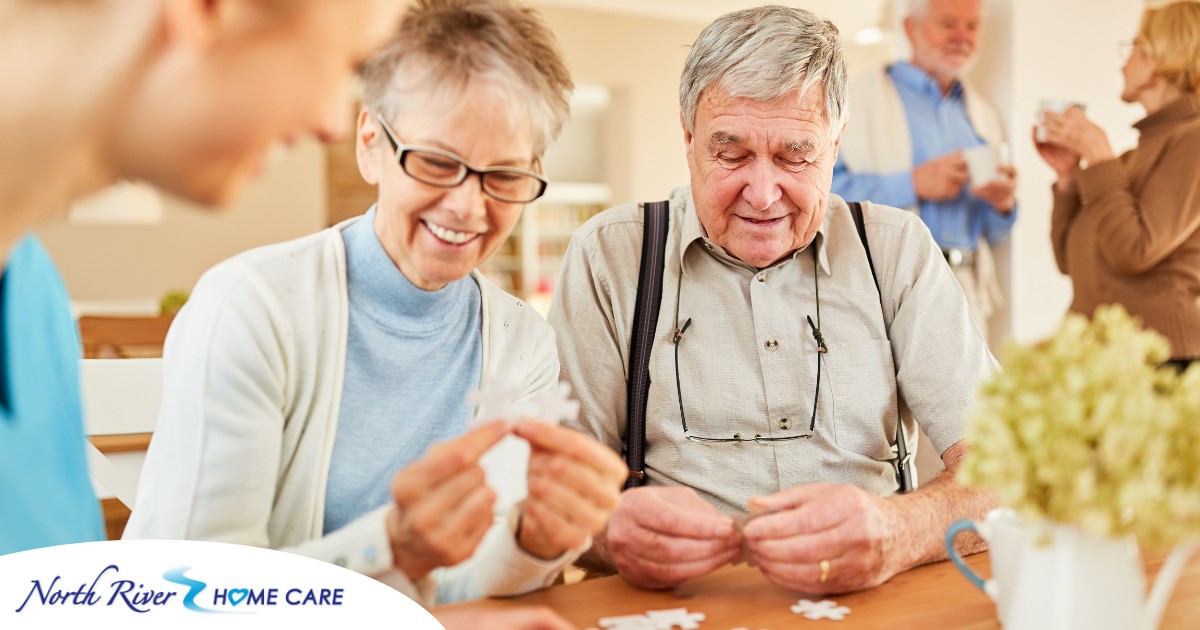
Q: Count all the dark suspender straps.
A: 2